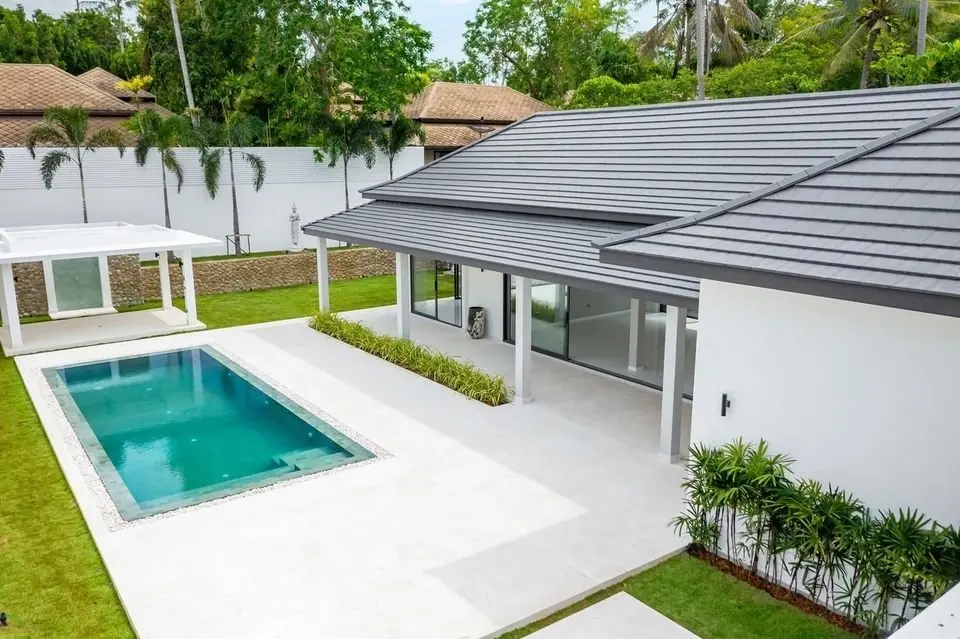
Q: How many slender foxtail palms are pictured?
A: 5